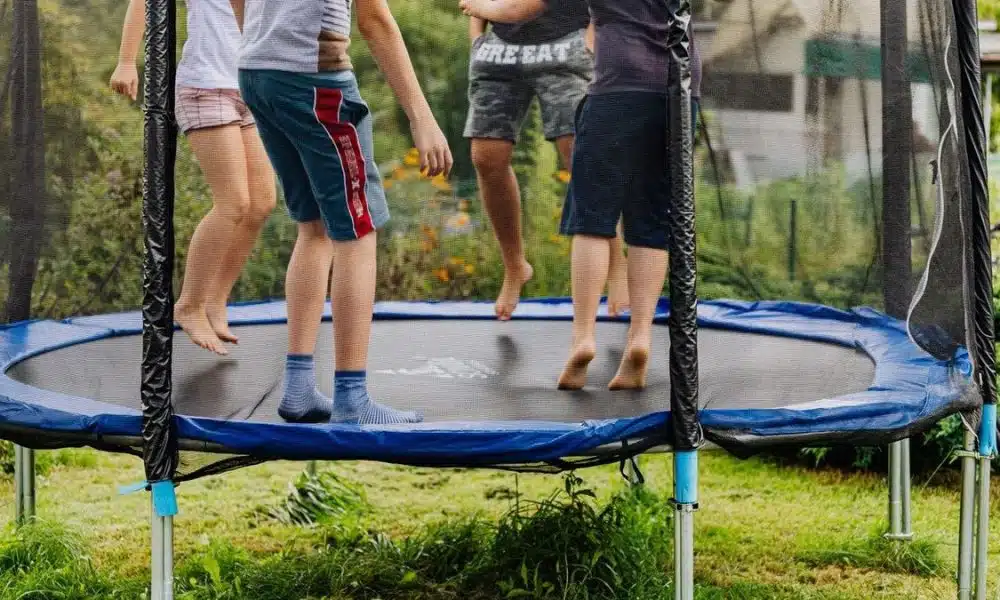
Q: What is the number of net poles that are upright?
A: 5